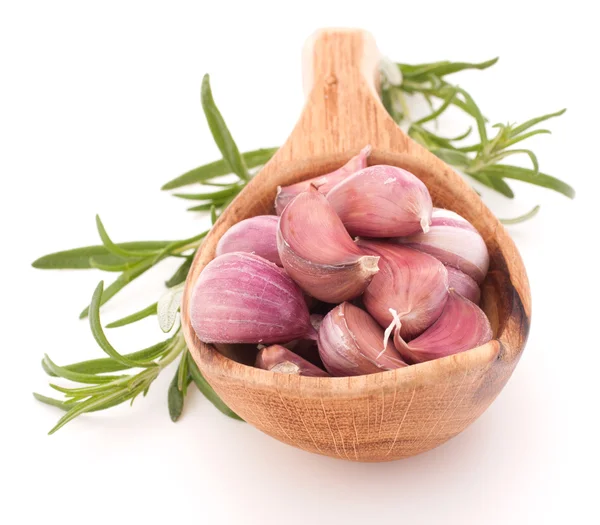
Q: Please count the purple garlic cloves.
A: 11